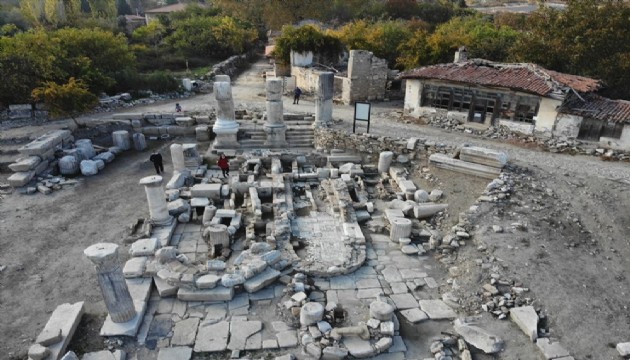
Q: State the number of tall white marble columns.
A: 5